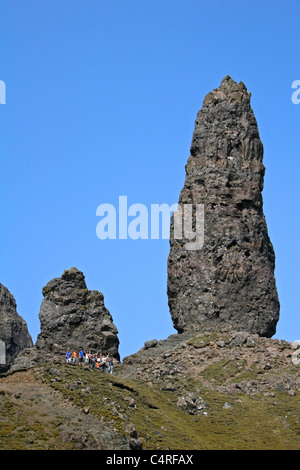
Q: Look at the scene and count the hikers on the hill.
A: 10